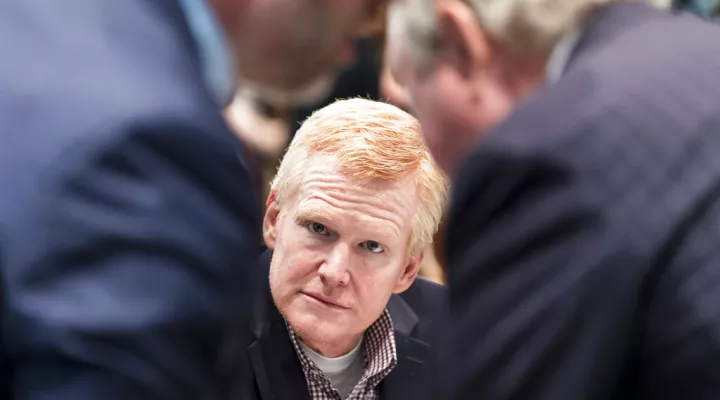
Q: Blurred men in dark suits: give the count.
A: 2